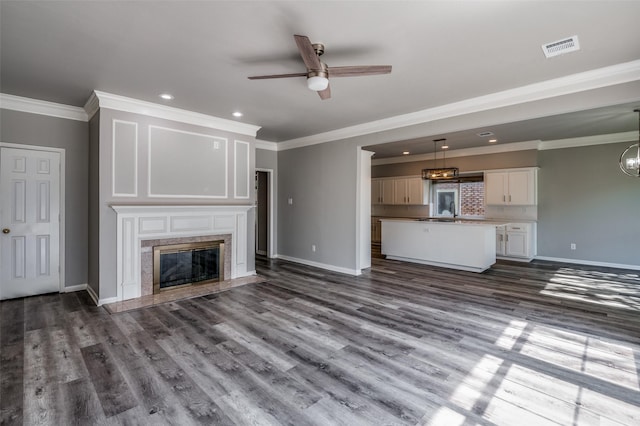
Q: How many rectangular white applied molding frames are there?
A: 3